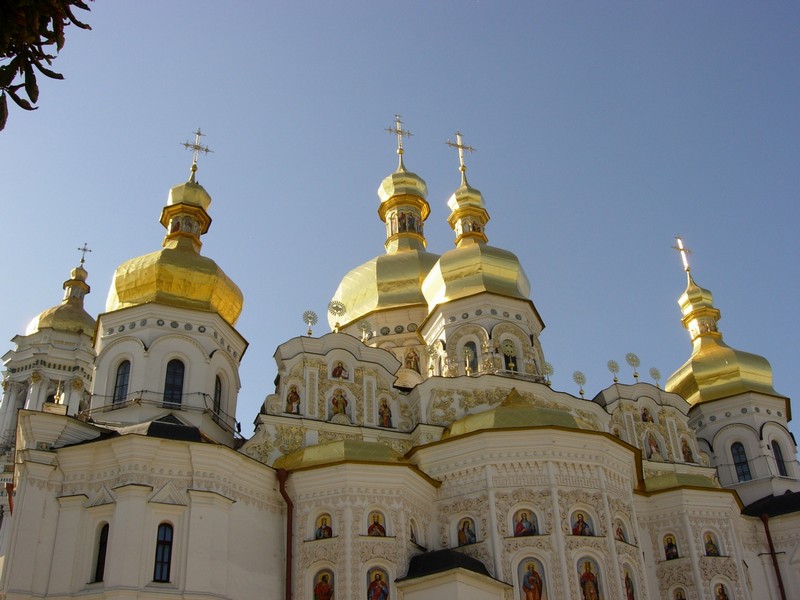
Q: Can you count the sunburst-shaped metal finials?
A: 11